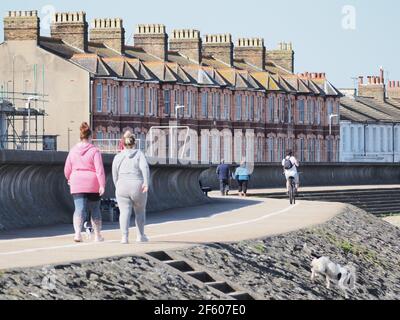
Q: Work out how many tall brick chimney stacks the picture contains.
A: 8